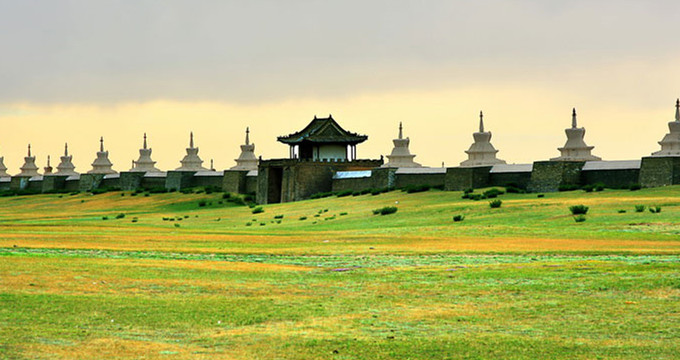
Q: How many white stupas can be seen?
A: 11